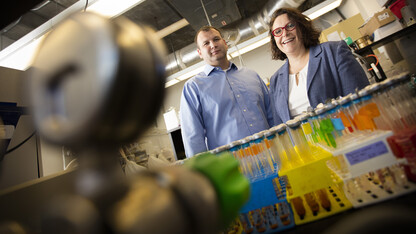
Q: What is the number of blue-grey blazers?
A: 1